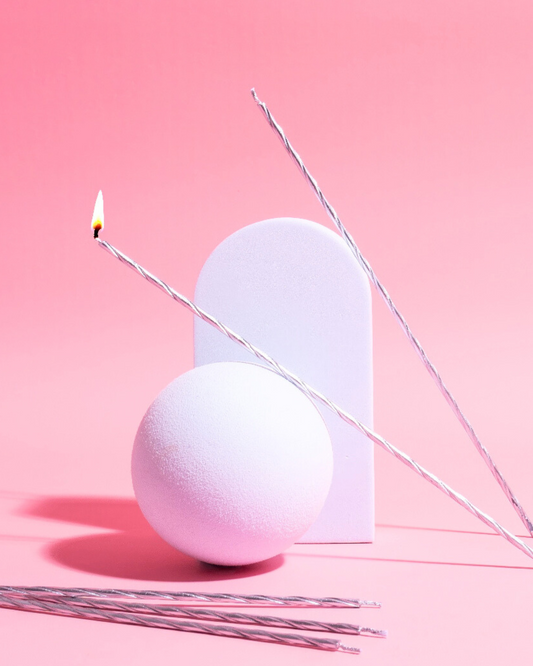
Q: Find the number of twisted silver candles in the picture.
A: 5